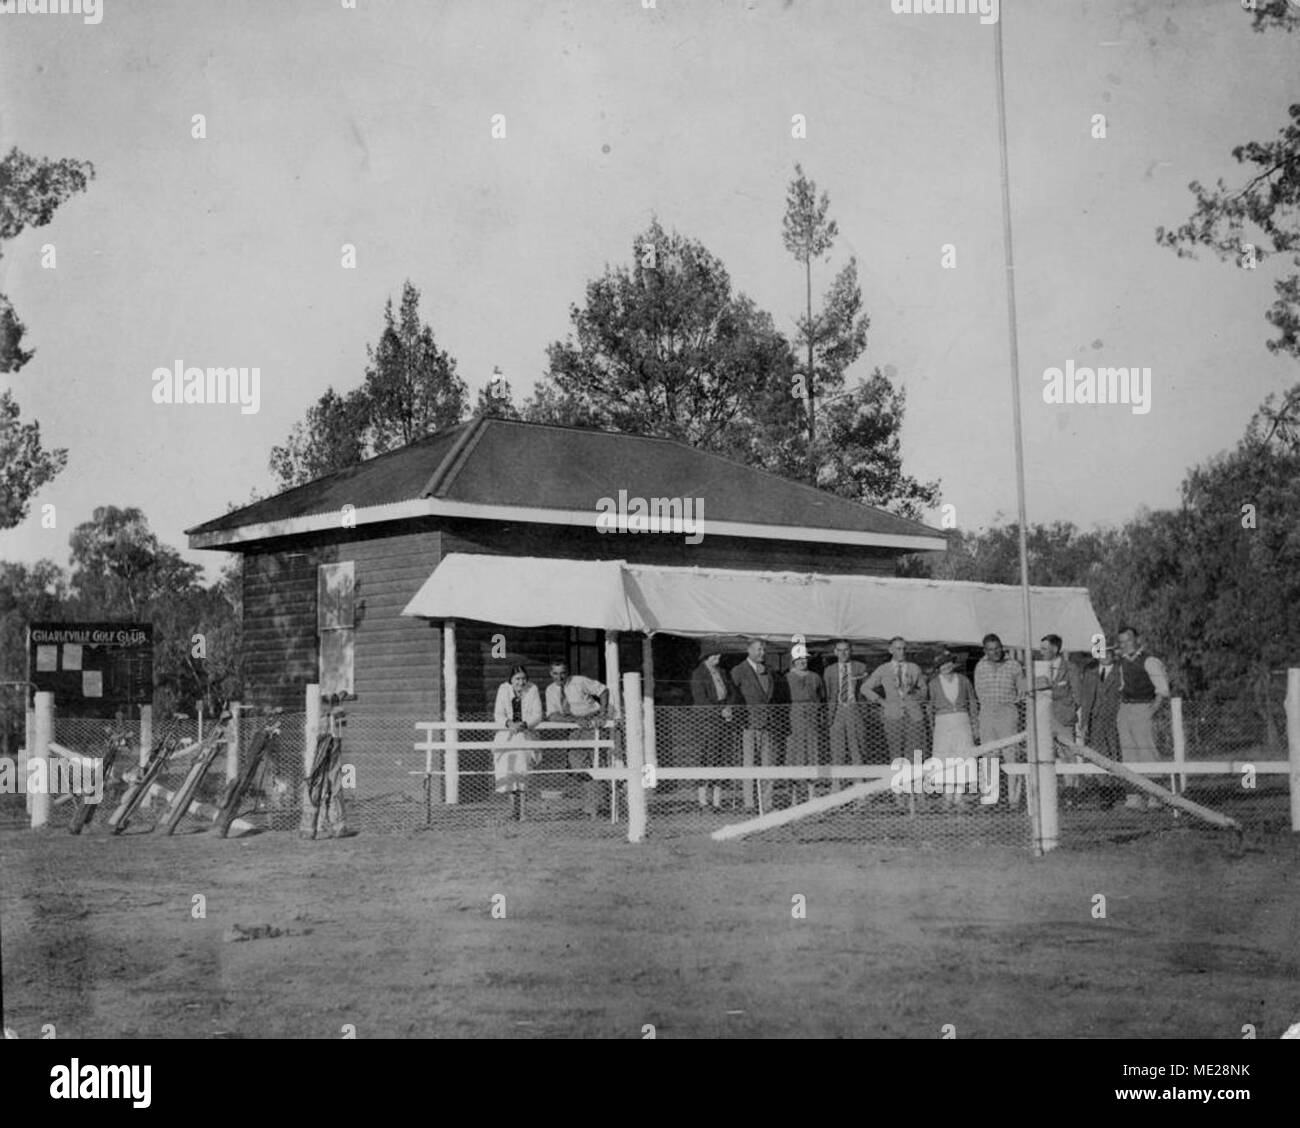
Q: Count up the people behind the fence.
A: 12